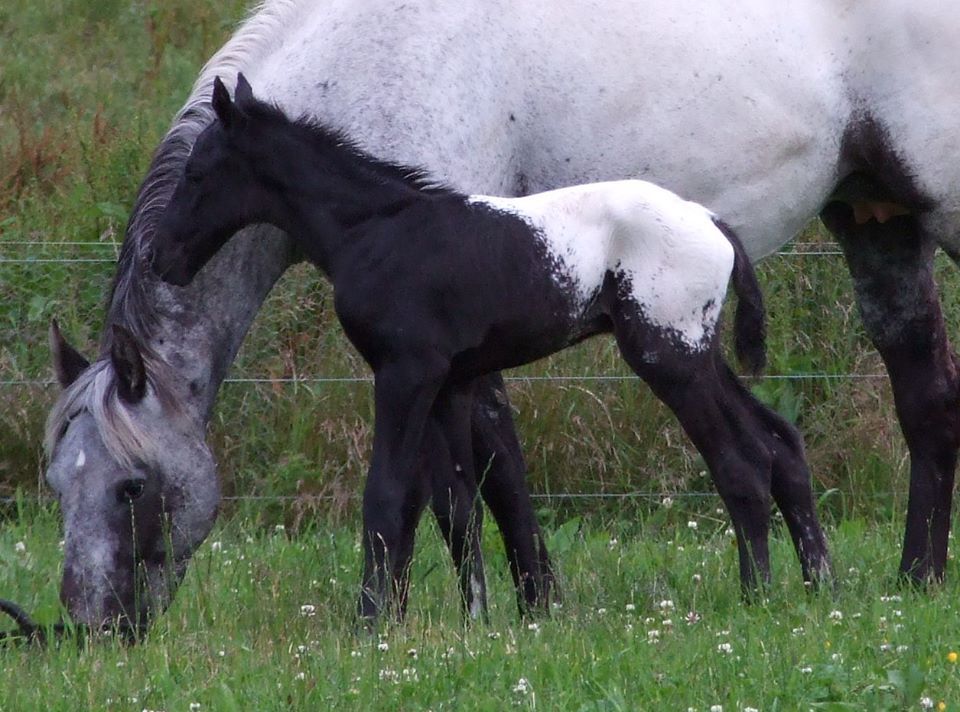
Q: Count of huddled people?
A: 0